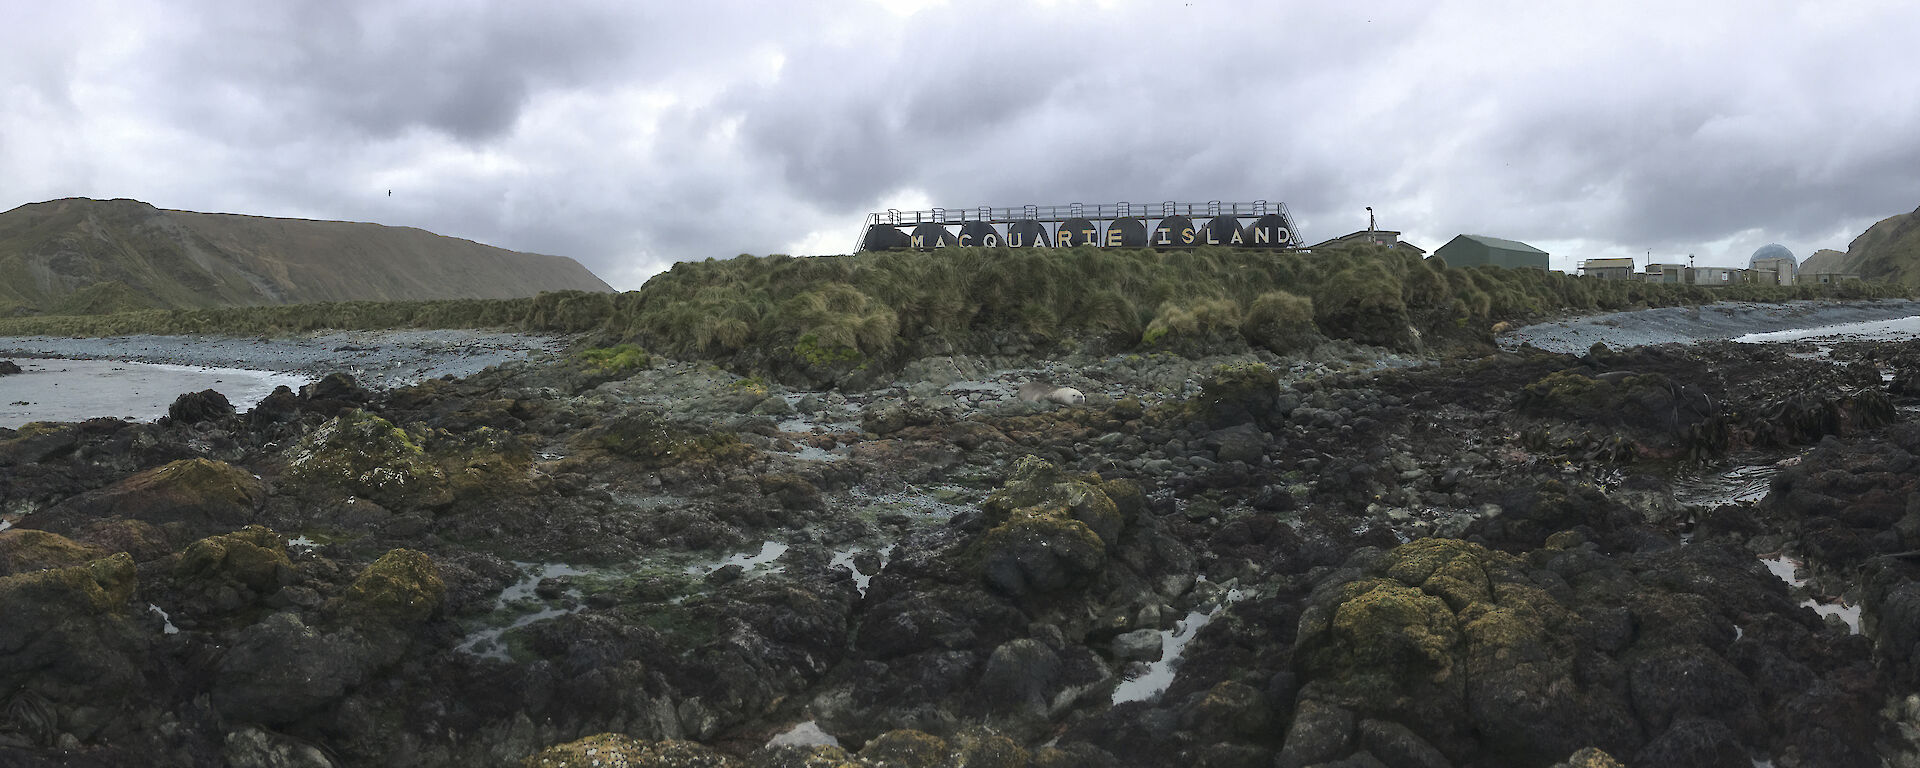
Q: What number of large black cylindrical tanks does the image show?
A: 9